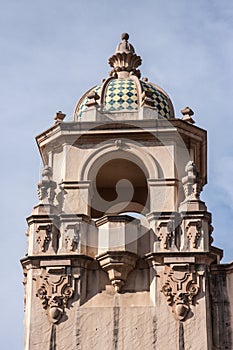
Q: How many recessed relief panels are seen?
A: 4